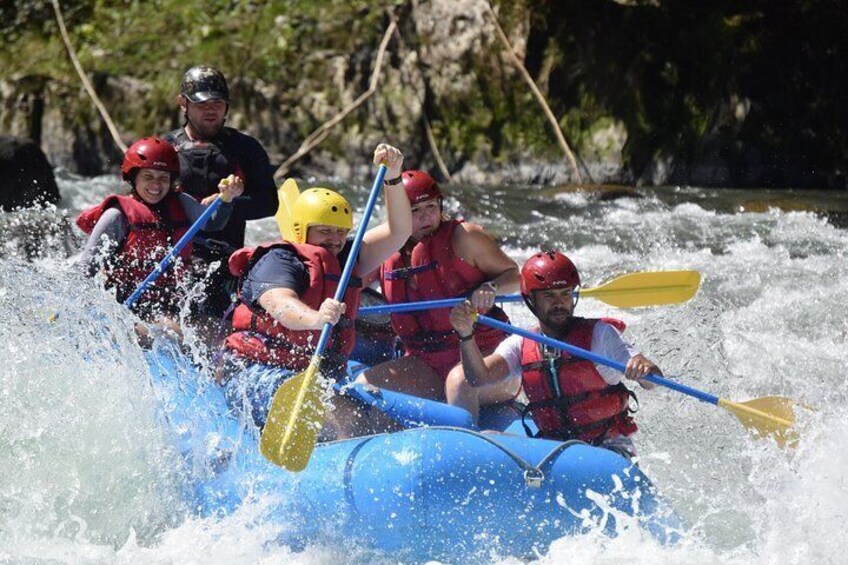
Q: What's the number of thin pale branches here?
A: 4